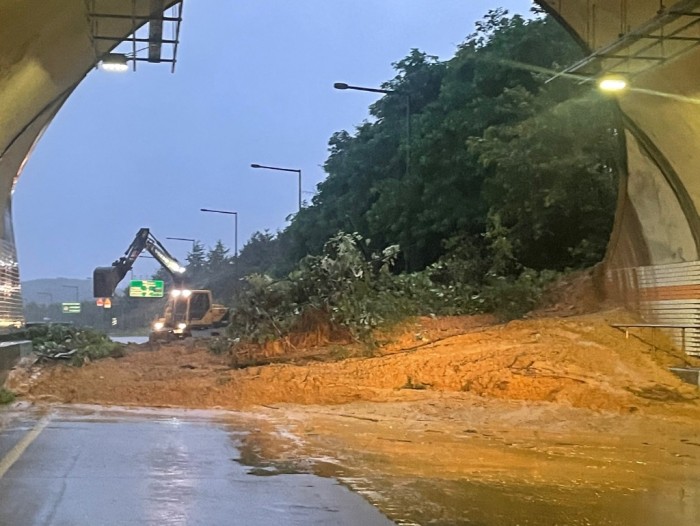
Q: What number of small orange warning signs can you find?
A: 2